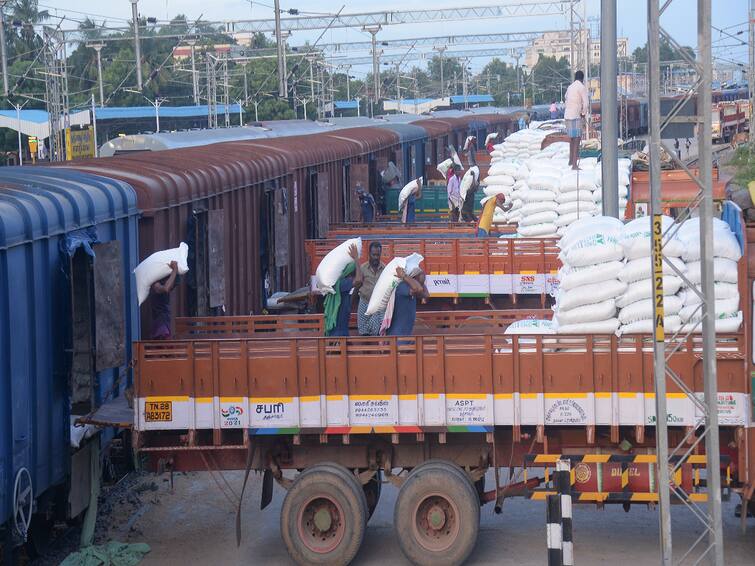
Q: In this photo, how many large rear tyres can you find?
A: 2